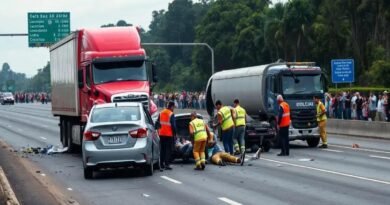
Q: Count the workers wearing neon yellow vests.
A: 4